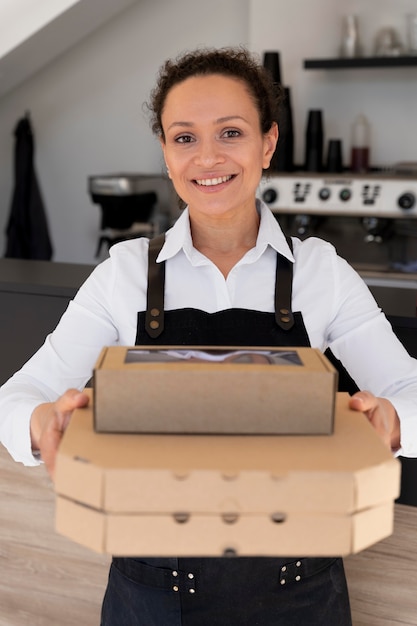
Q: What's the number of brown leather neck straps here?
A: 2